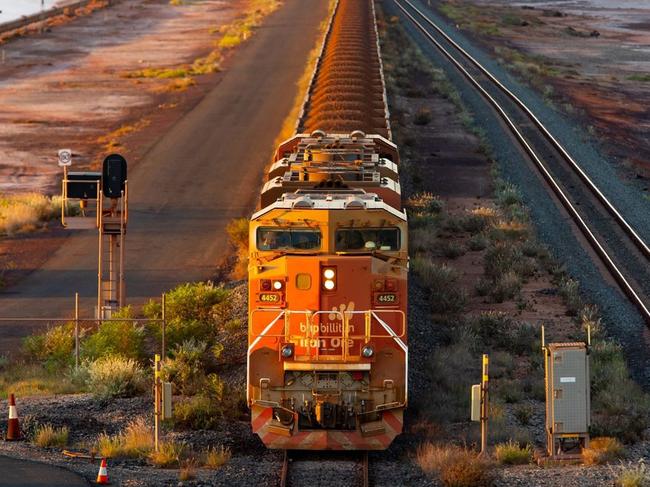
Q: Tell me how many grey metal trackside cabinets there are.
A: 1